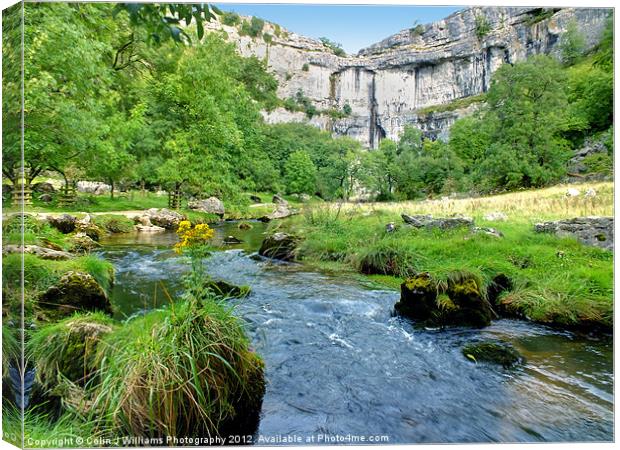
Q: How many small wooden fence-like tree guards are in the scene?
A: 3